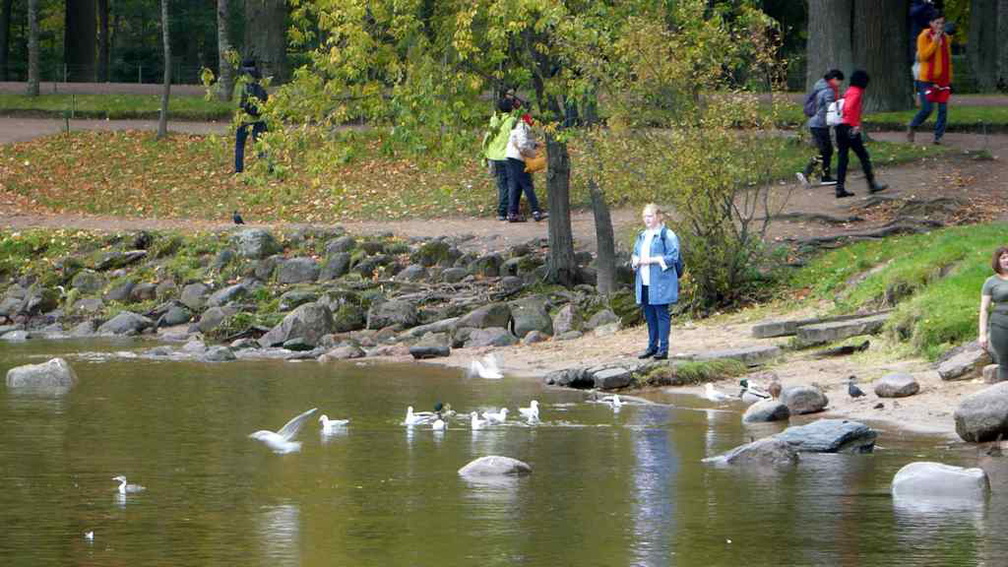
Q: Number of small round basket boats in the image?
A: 0